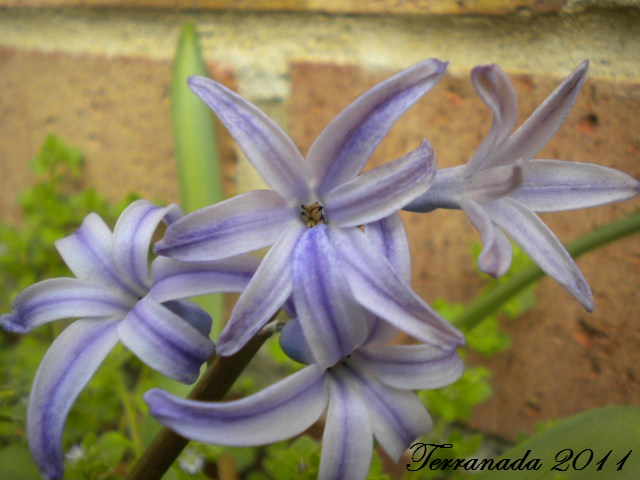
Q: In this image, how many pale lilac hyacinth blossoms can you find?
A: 4